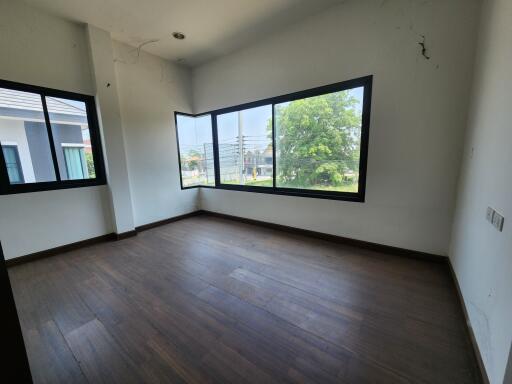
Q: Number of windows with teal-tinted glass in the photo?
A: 2